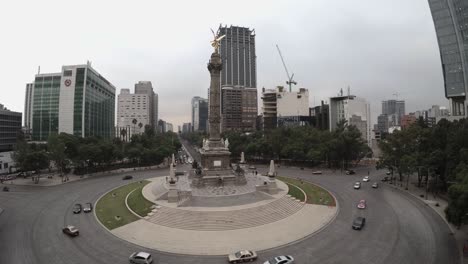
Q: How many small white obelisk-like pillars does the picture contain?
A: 4